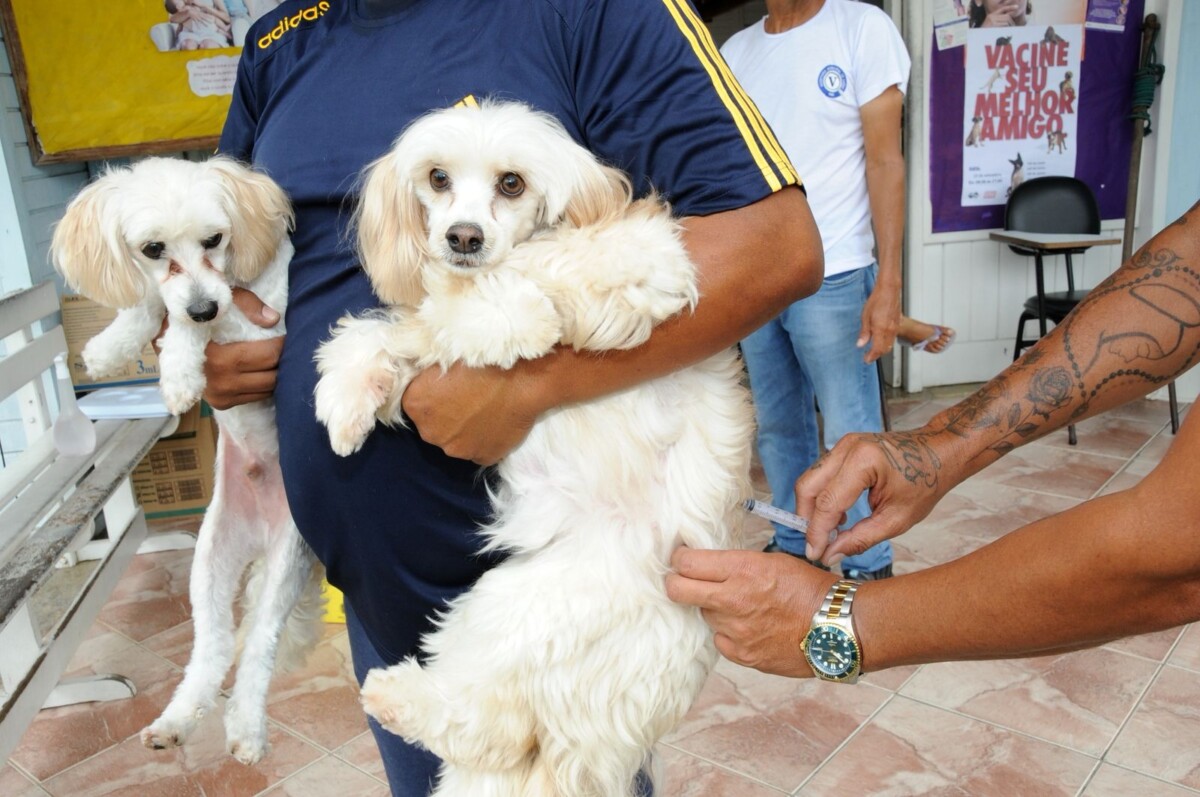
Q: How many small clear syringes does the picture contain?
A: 1